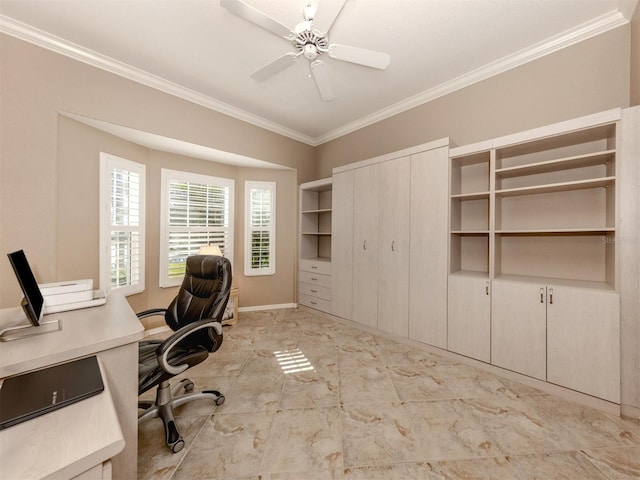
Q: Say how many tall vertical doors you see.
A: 4